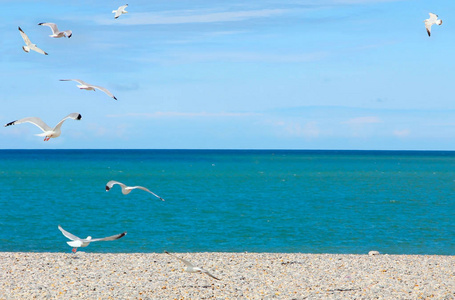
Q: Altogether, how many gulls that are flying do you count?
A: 9